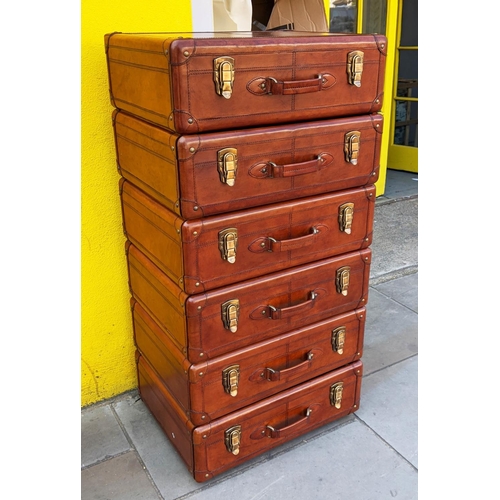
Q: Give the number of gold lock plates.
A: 12